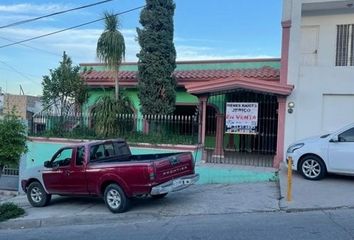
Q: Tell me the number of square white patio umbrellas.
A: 0